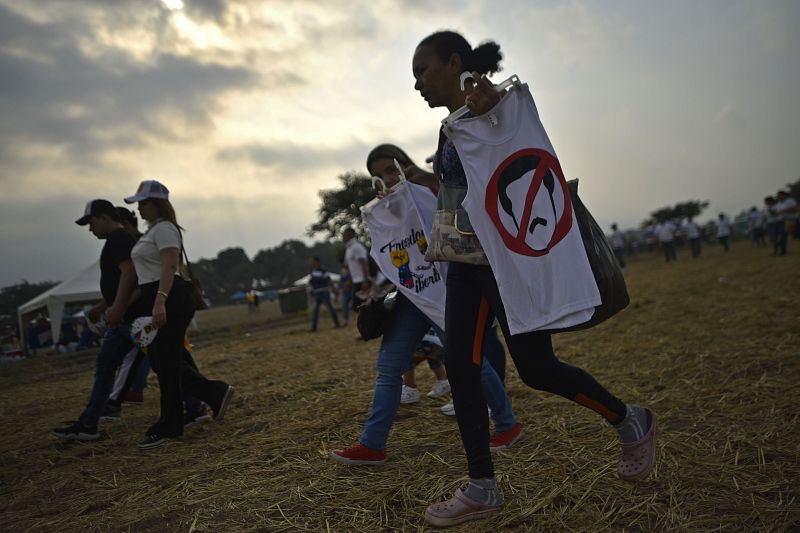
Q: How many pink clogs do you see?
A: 2